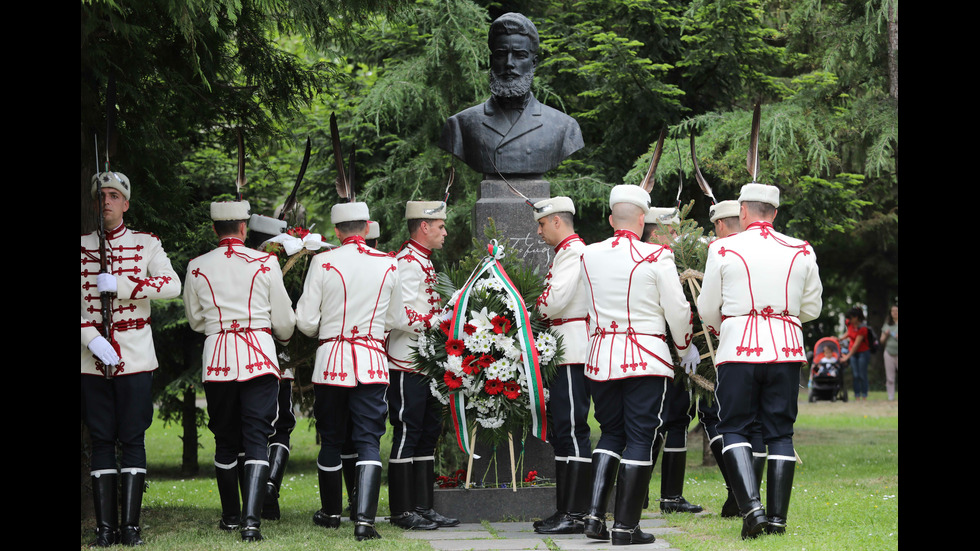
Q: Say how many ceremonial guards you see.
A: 11